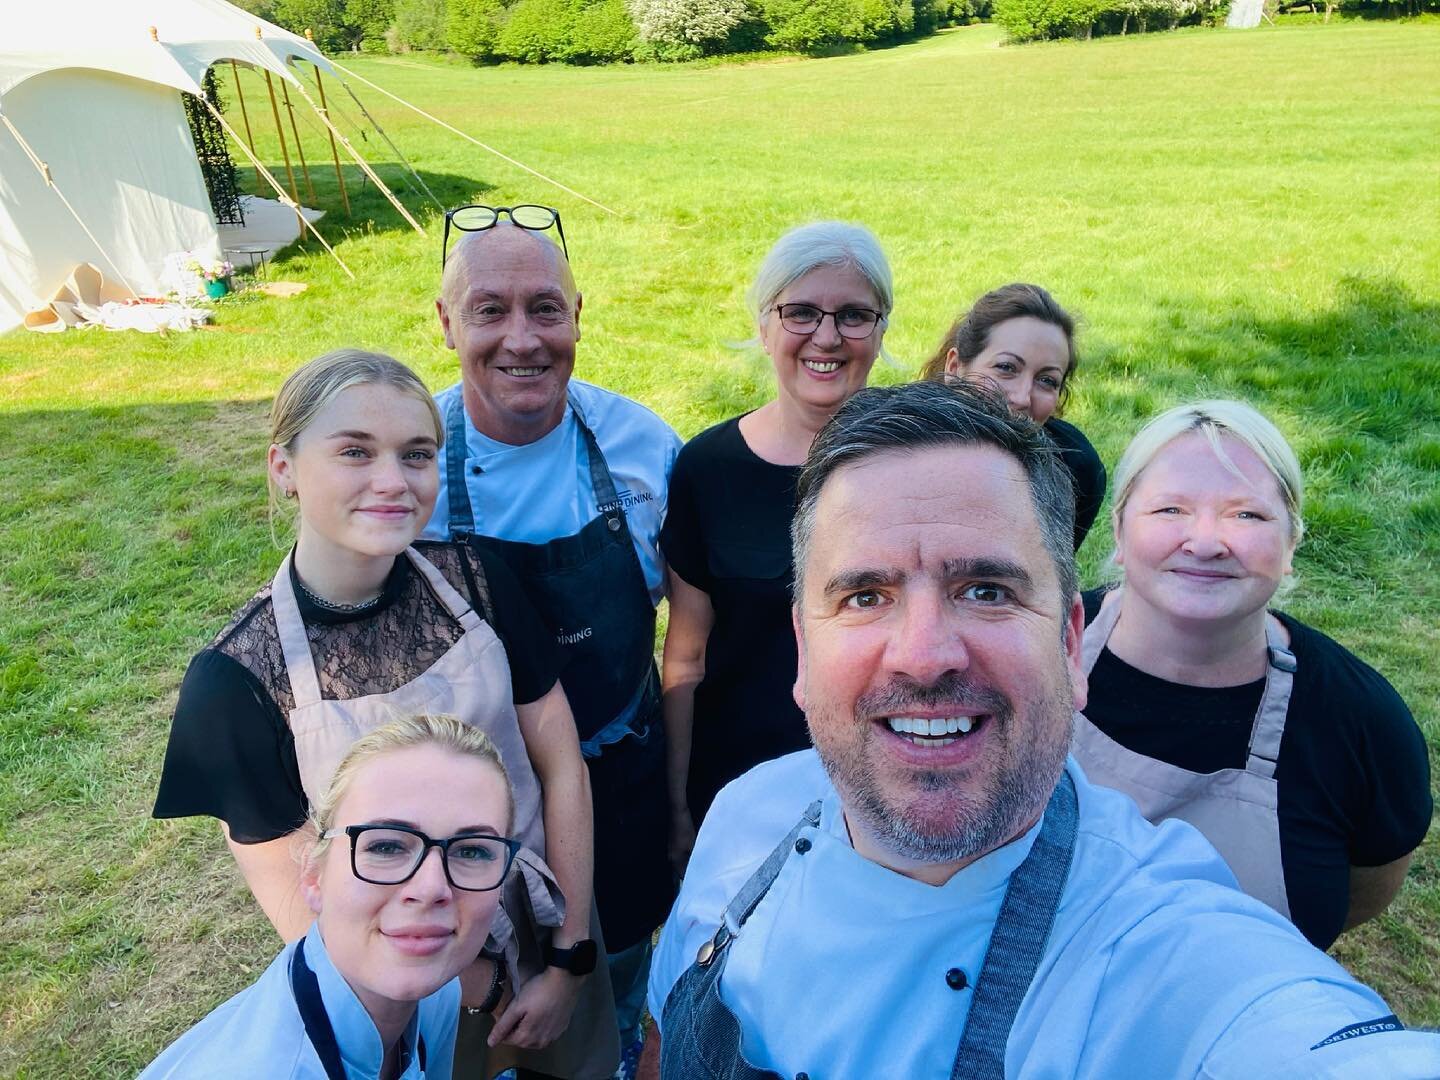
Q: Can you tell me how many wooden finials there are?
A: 3